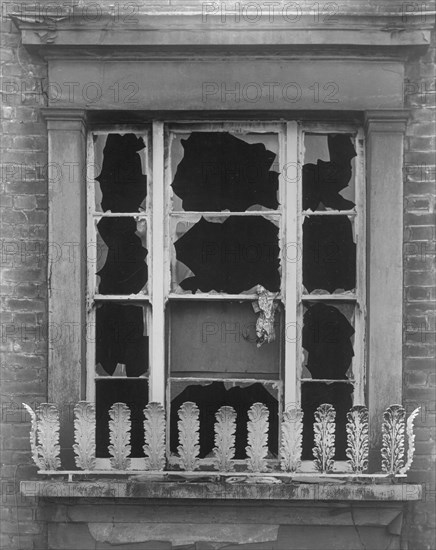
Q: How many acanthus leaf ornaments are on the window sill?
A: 13